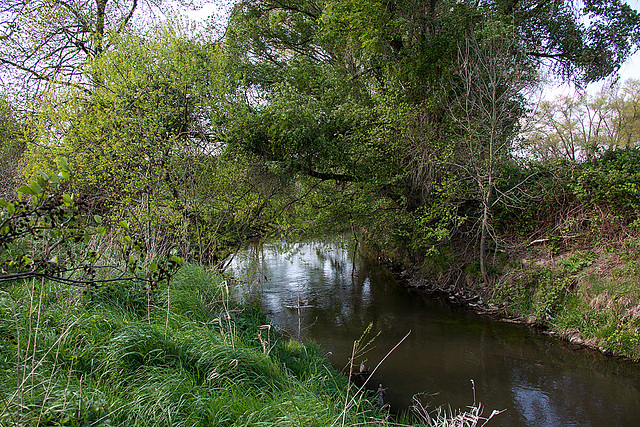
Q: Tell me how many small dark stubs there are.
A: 2